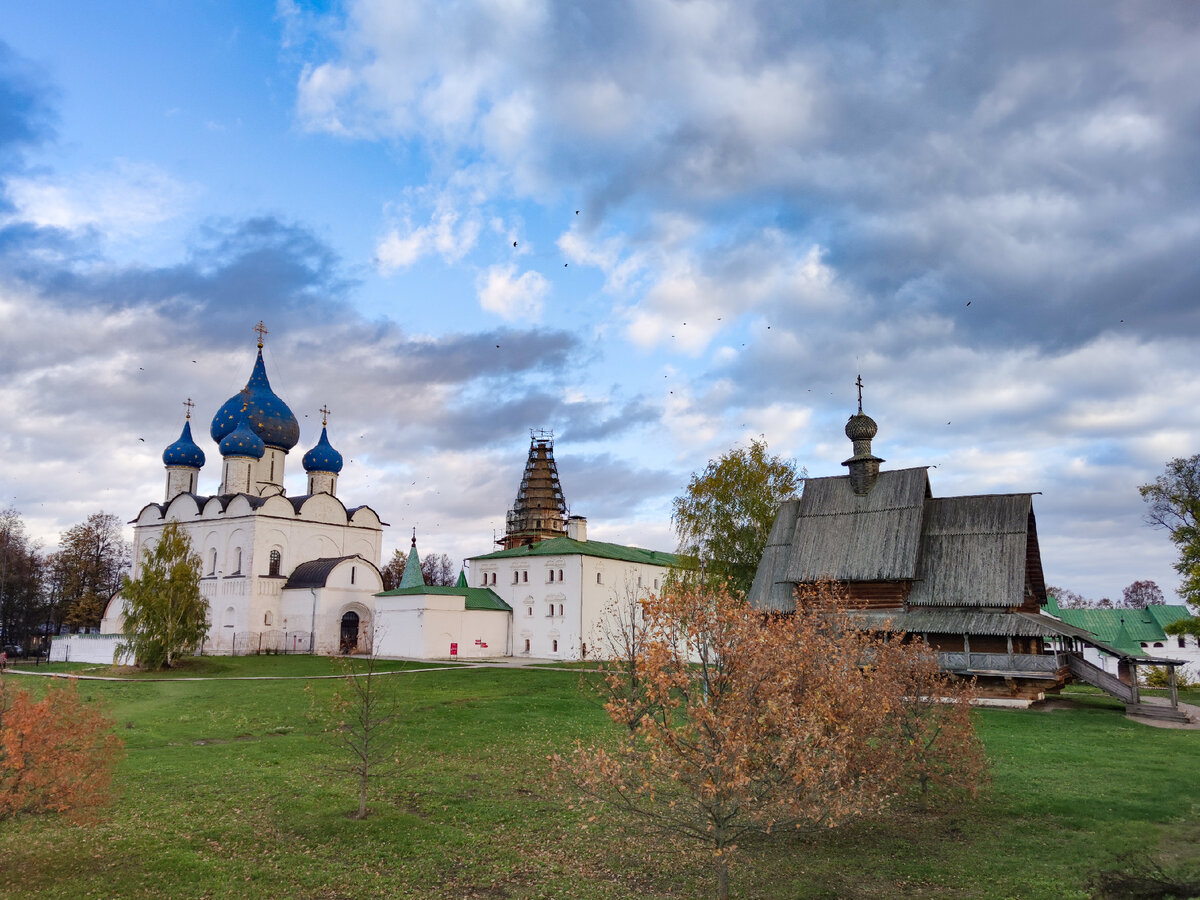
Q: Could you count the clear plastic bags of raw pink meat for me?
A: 0